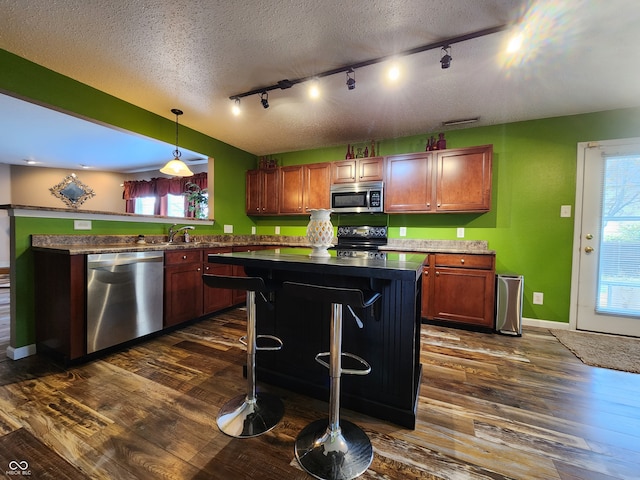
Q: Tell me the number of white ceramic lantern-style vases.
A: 1